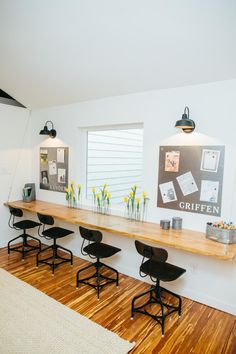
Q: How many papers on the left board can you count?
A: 5